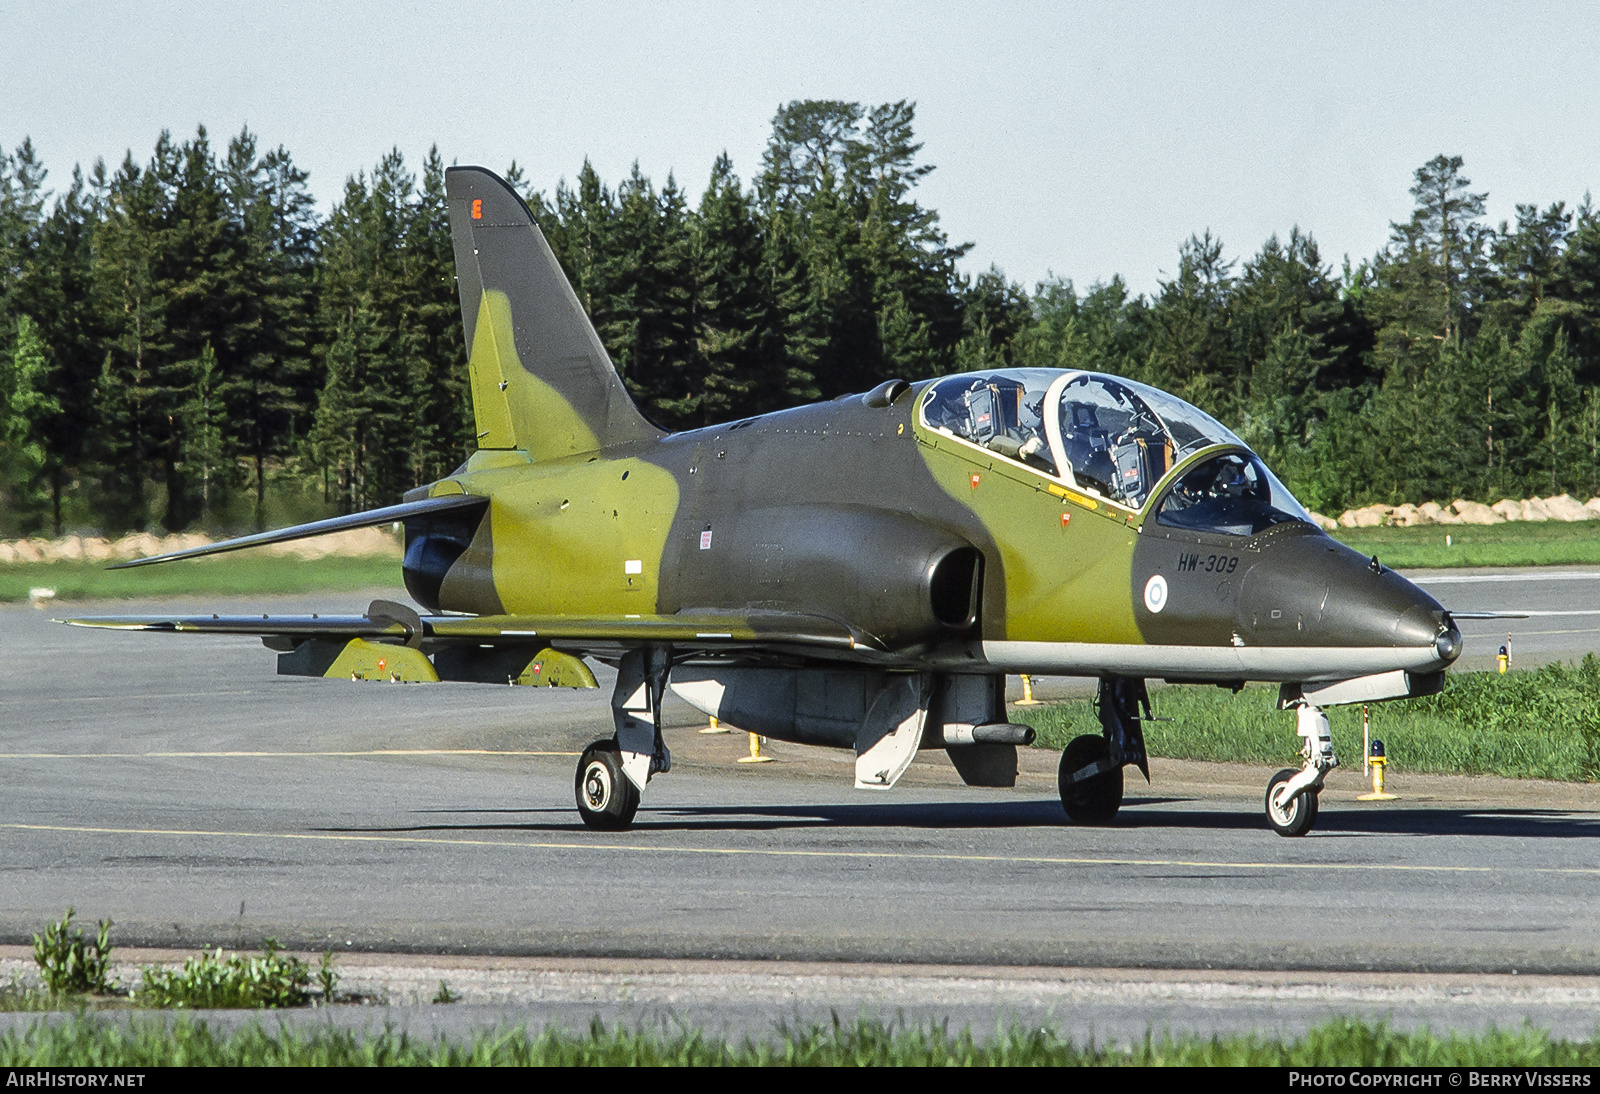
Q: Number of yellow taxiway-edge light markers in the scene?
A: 5